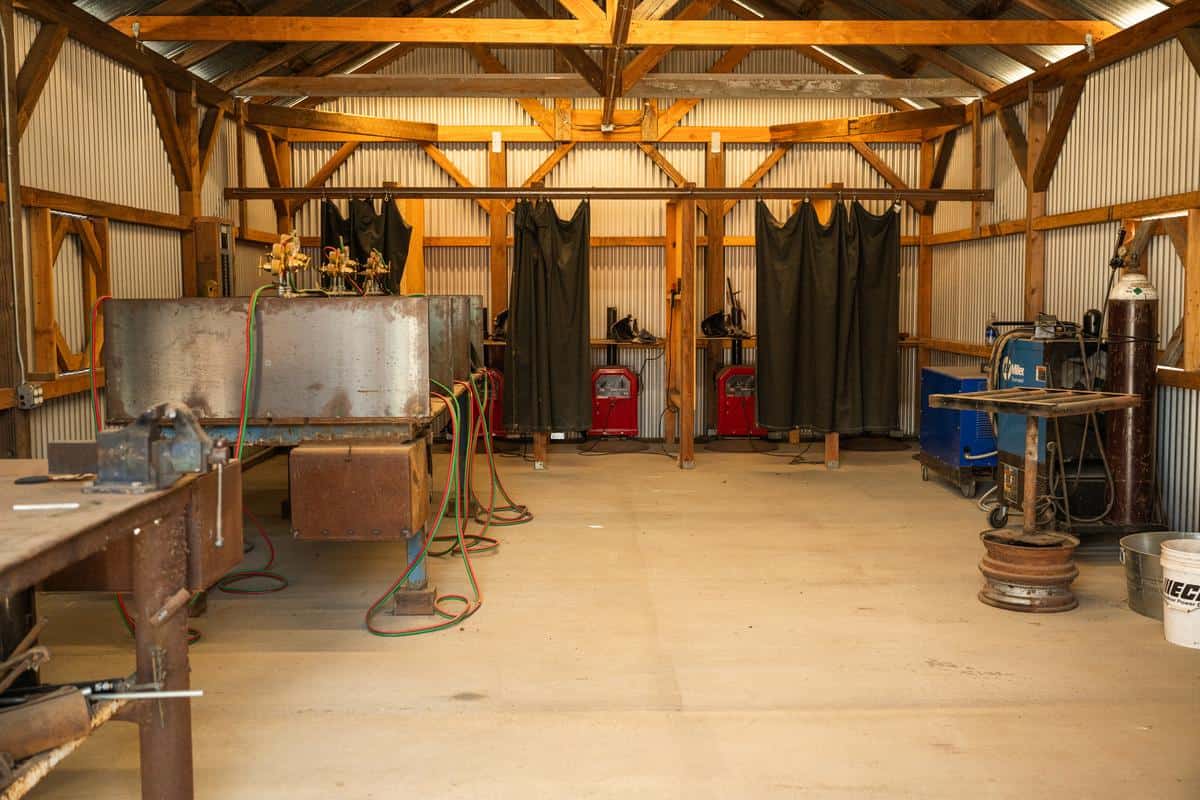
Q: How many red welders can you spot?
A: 3